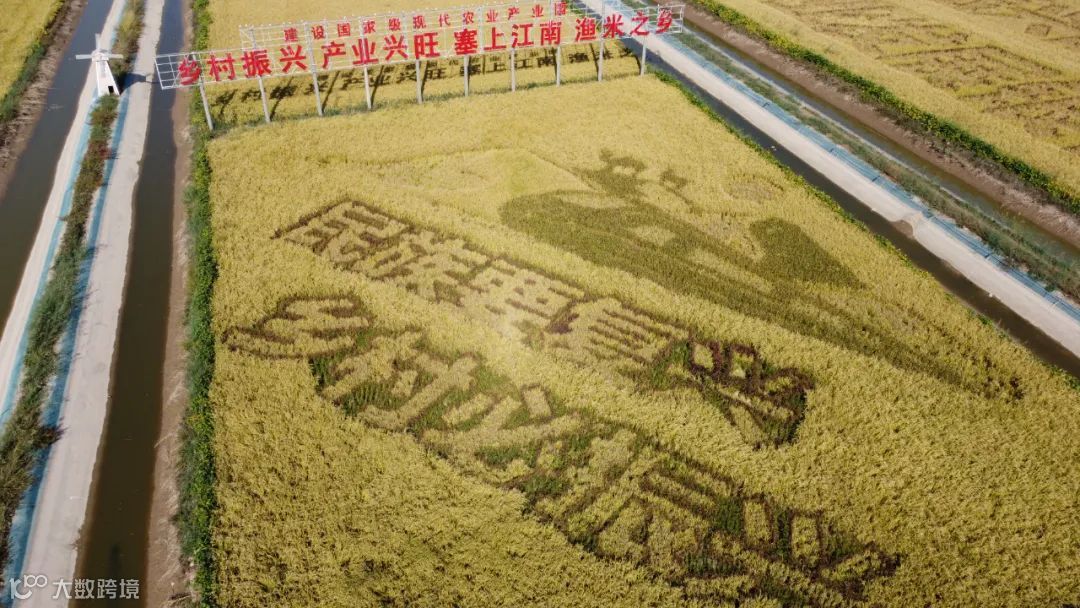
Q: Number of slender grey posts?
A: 10